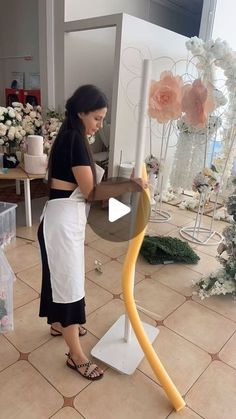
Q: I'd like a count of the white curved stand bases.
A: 2